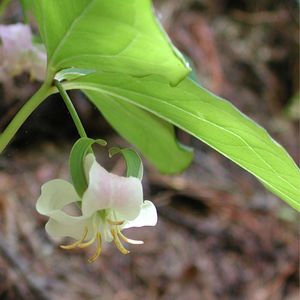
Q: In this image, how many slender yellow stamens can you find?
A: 6